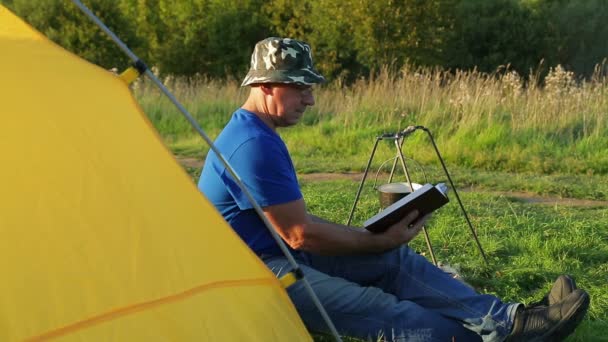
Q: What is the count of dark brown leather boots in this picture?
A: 2